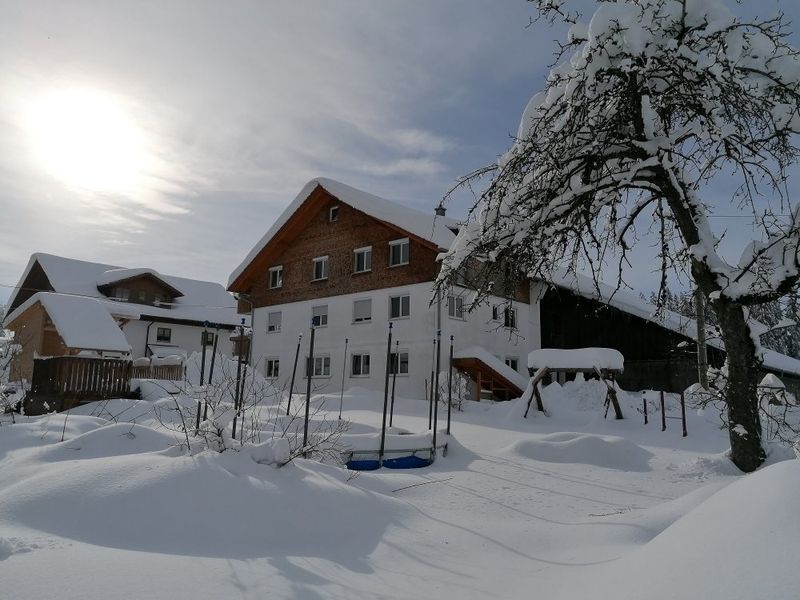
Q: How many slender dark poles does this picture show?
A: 12